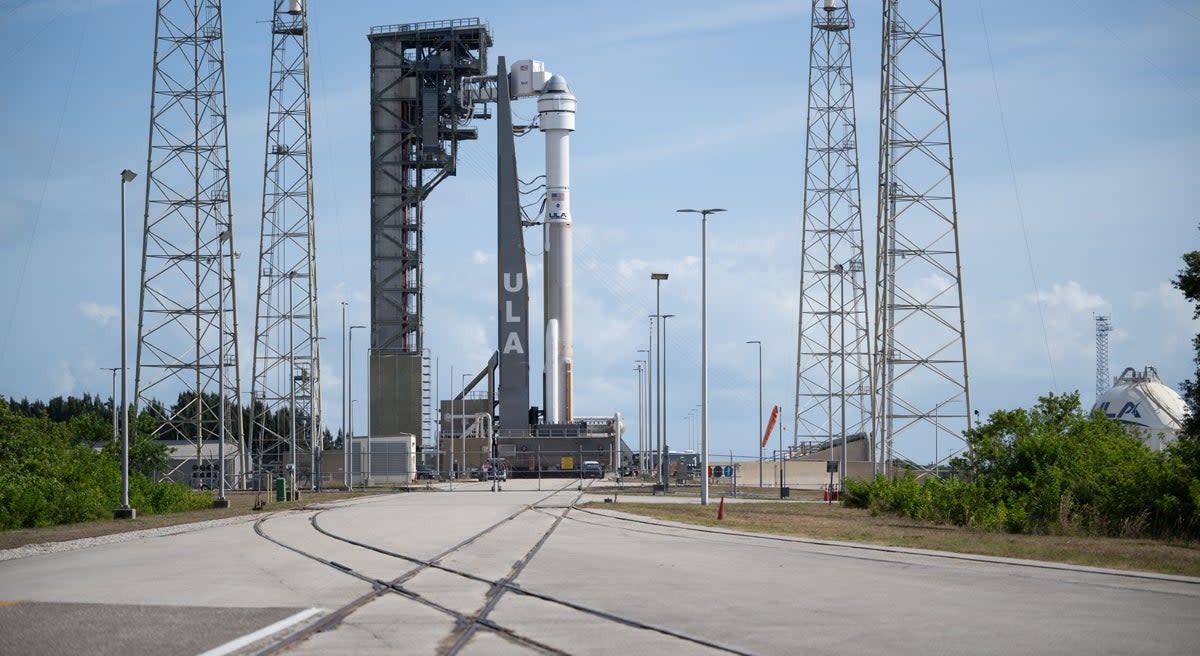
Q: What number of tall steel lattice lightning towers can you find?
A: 4